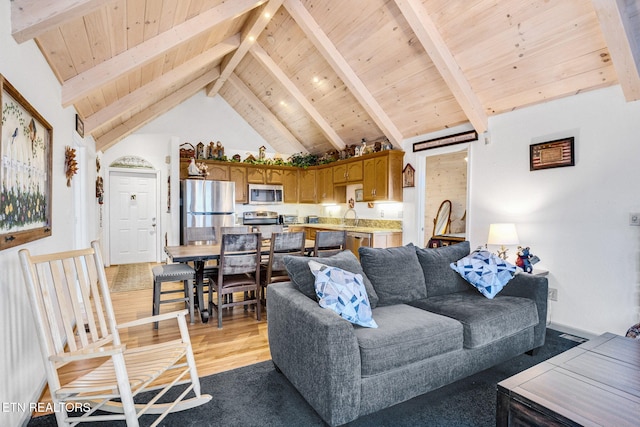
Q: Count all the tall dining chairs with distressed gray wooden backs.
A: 6